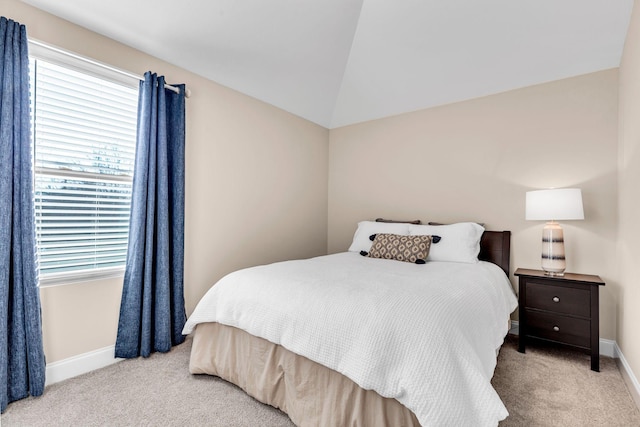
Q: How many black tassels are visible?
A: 4